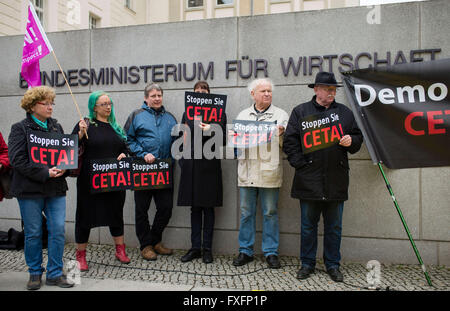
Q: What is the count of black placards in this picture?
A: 6